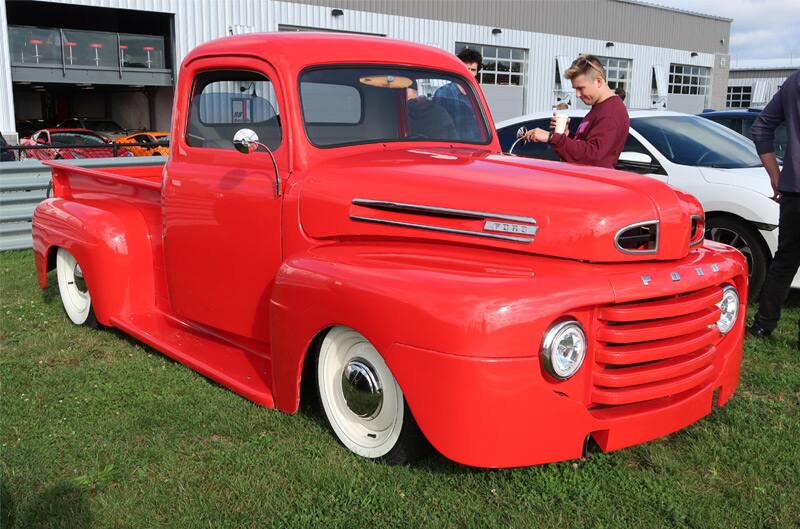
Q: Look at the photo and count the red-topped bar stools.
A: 5